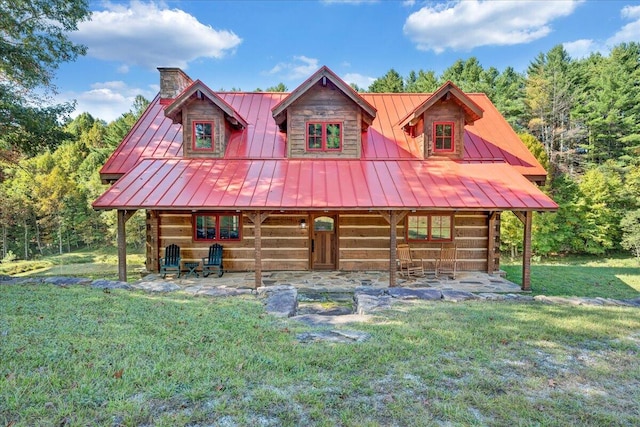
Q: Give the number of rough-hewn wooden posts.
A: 4